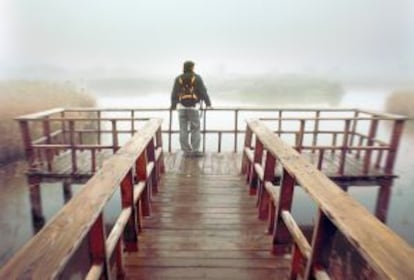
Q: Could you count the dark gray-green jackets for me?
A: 1